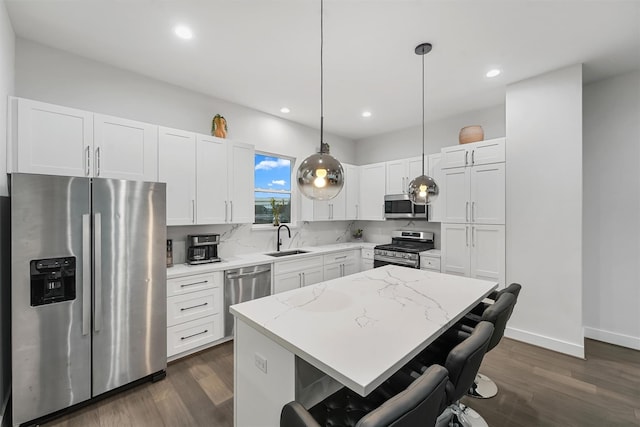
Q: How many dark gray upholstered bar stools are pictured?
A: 4